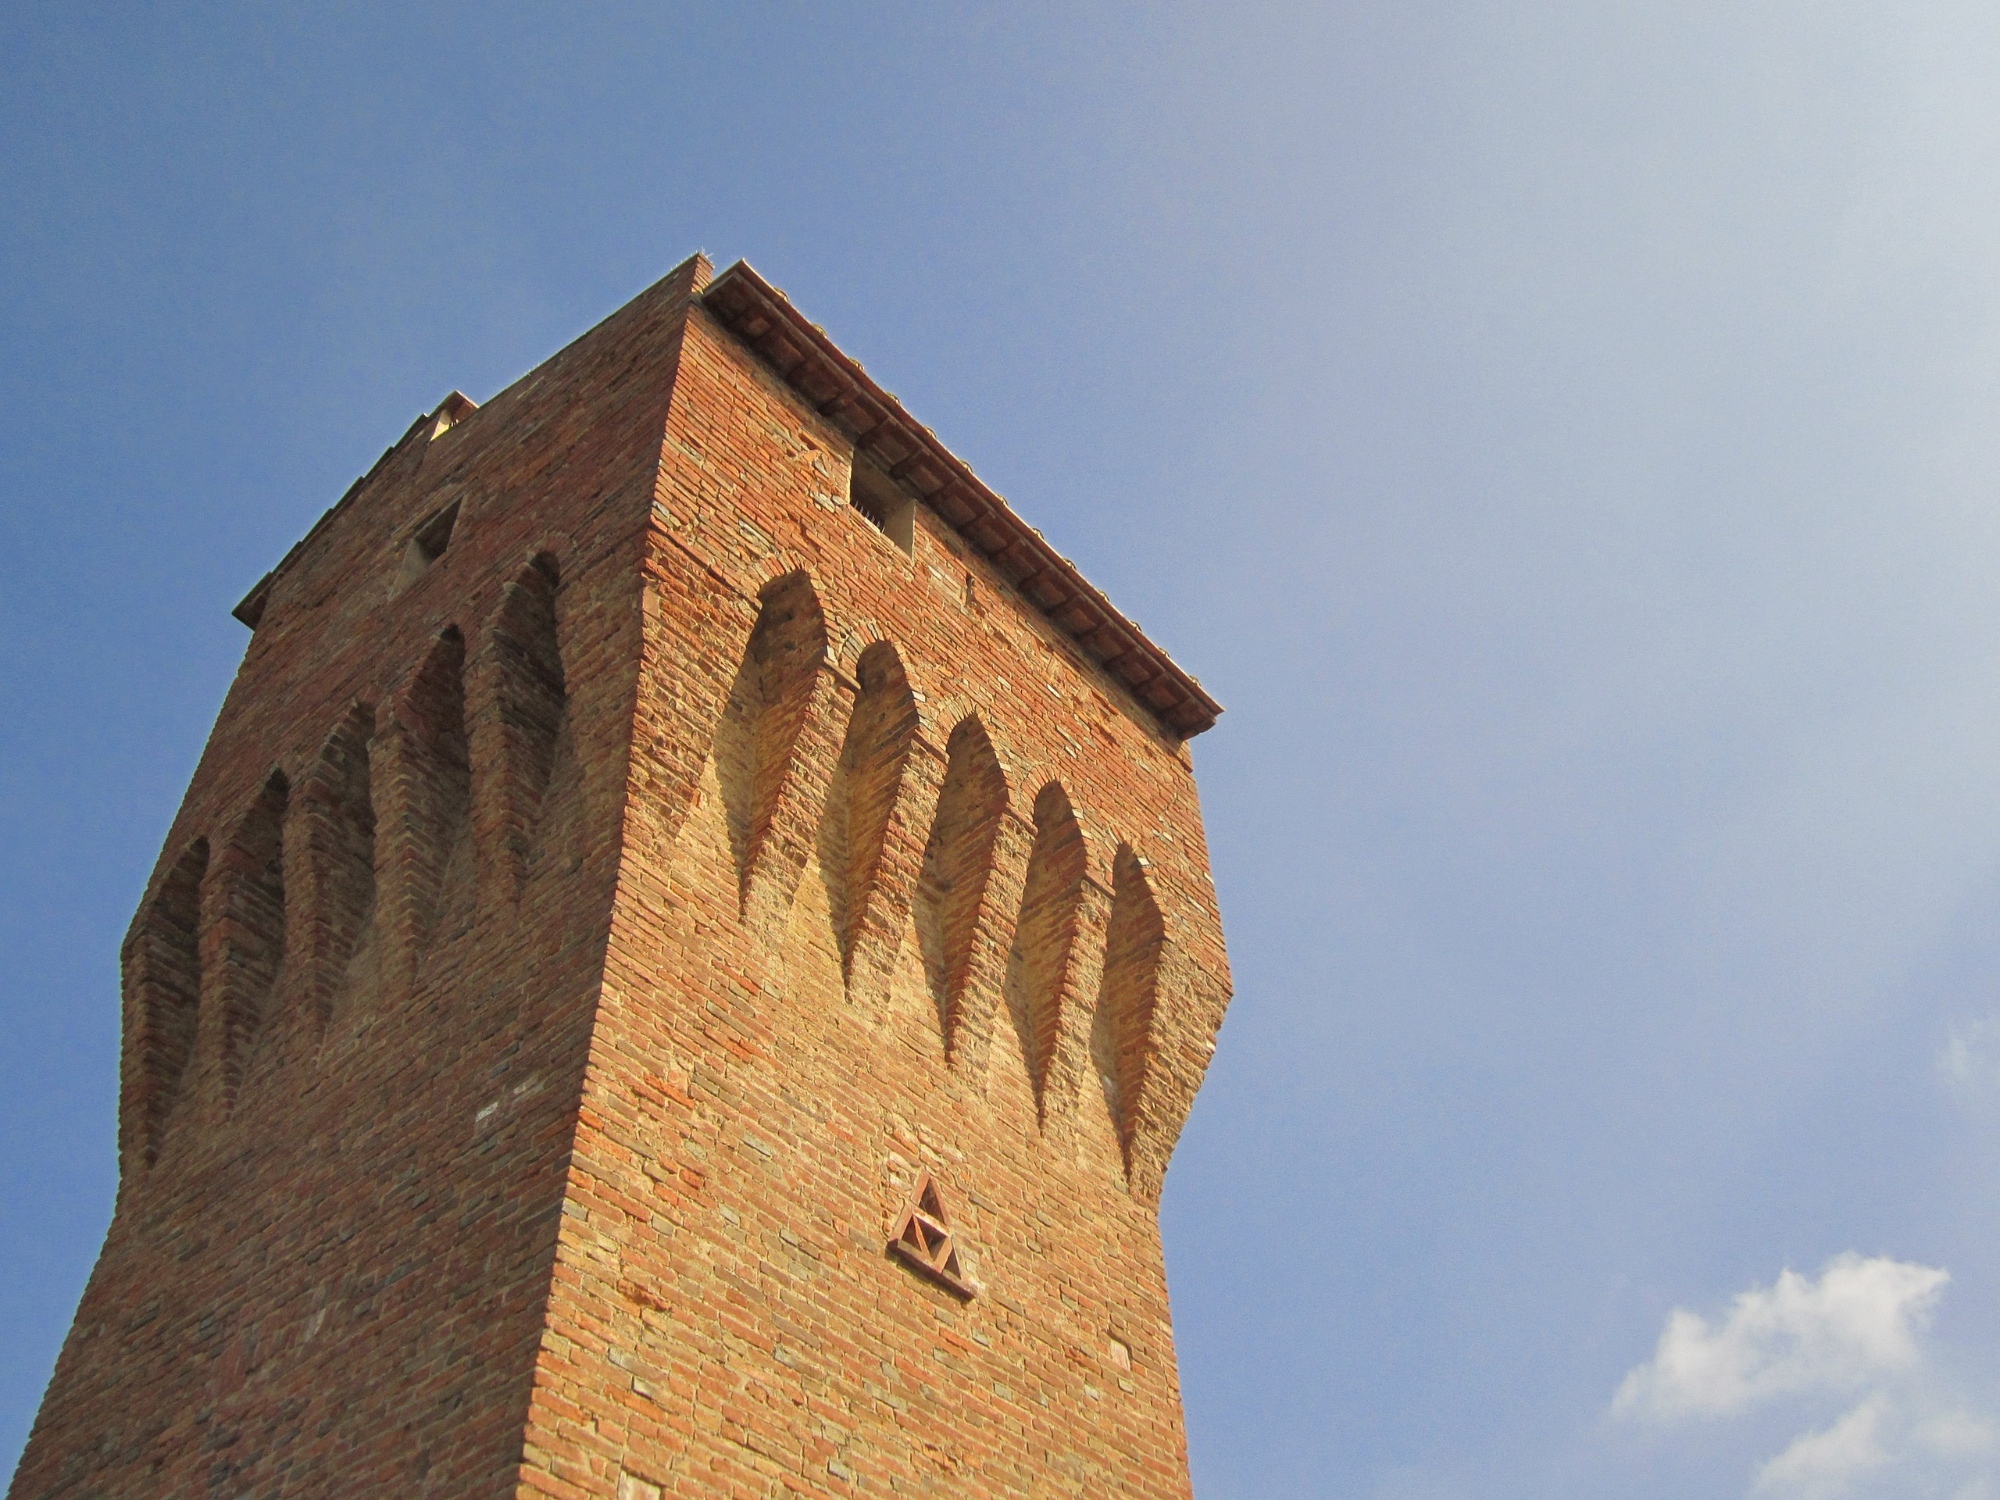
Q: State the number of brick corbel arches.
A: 10